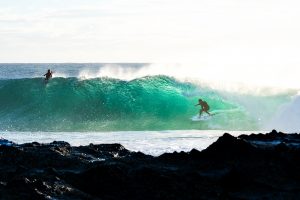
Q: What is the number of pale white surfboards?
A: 1